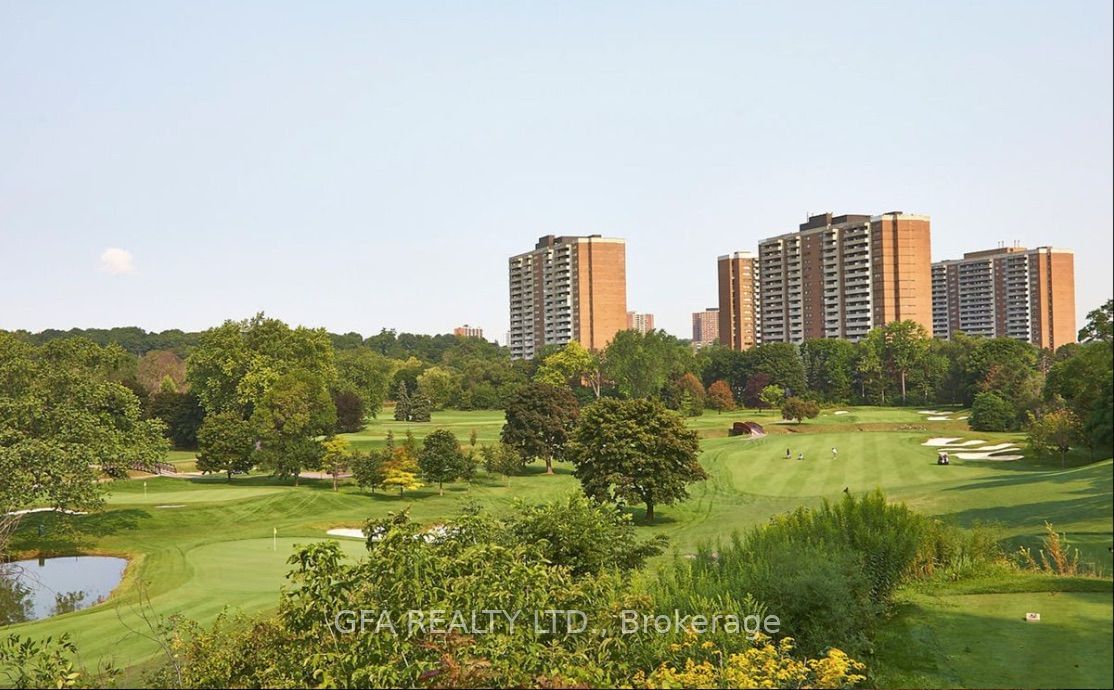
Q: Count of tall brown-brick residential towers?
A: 4